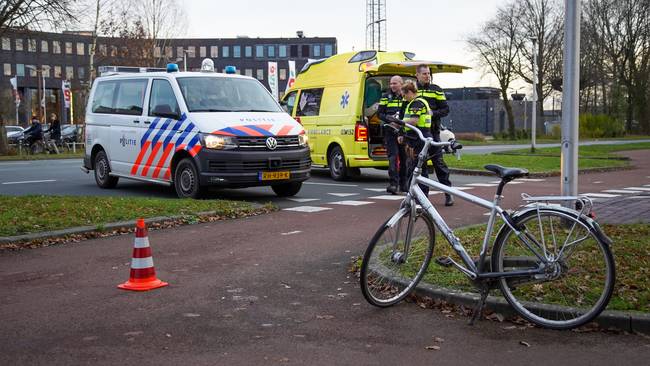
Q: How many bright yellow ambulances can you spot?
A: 1